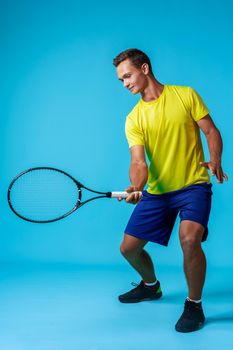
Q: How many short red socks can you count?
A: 0